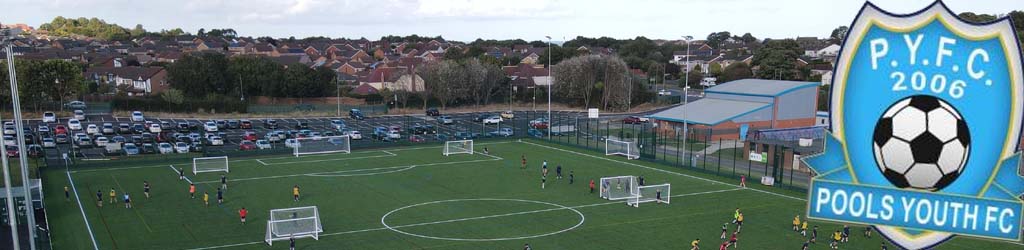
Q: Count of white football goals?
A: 8